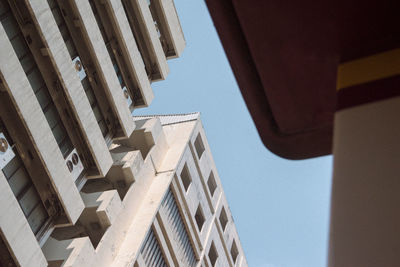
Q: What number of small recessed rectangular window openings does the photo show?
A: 7